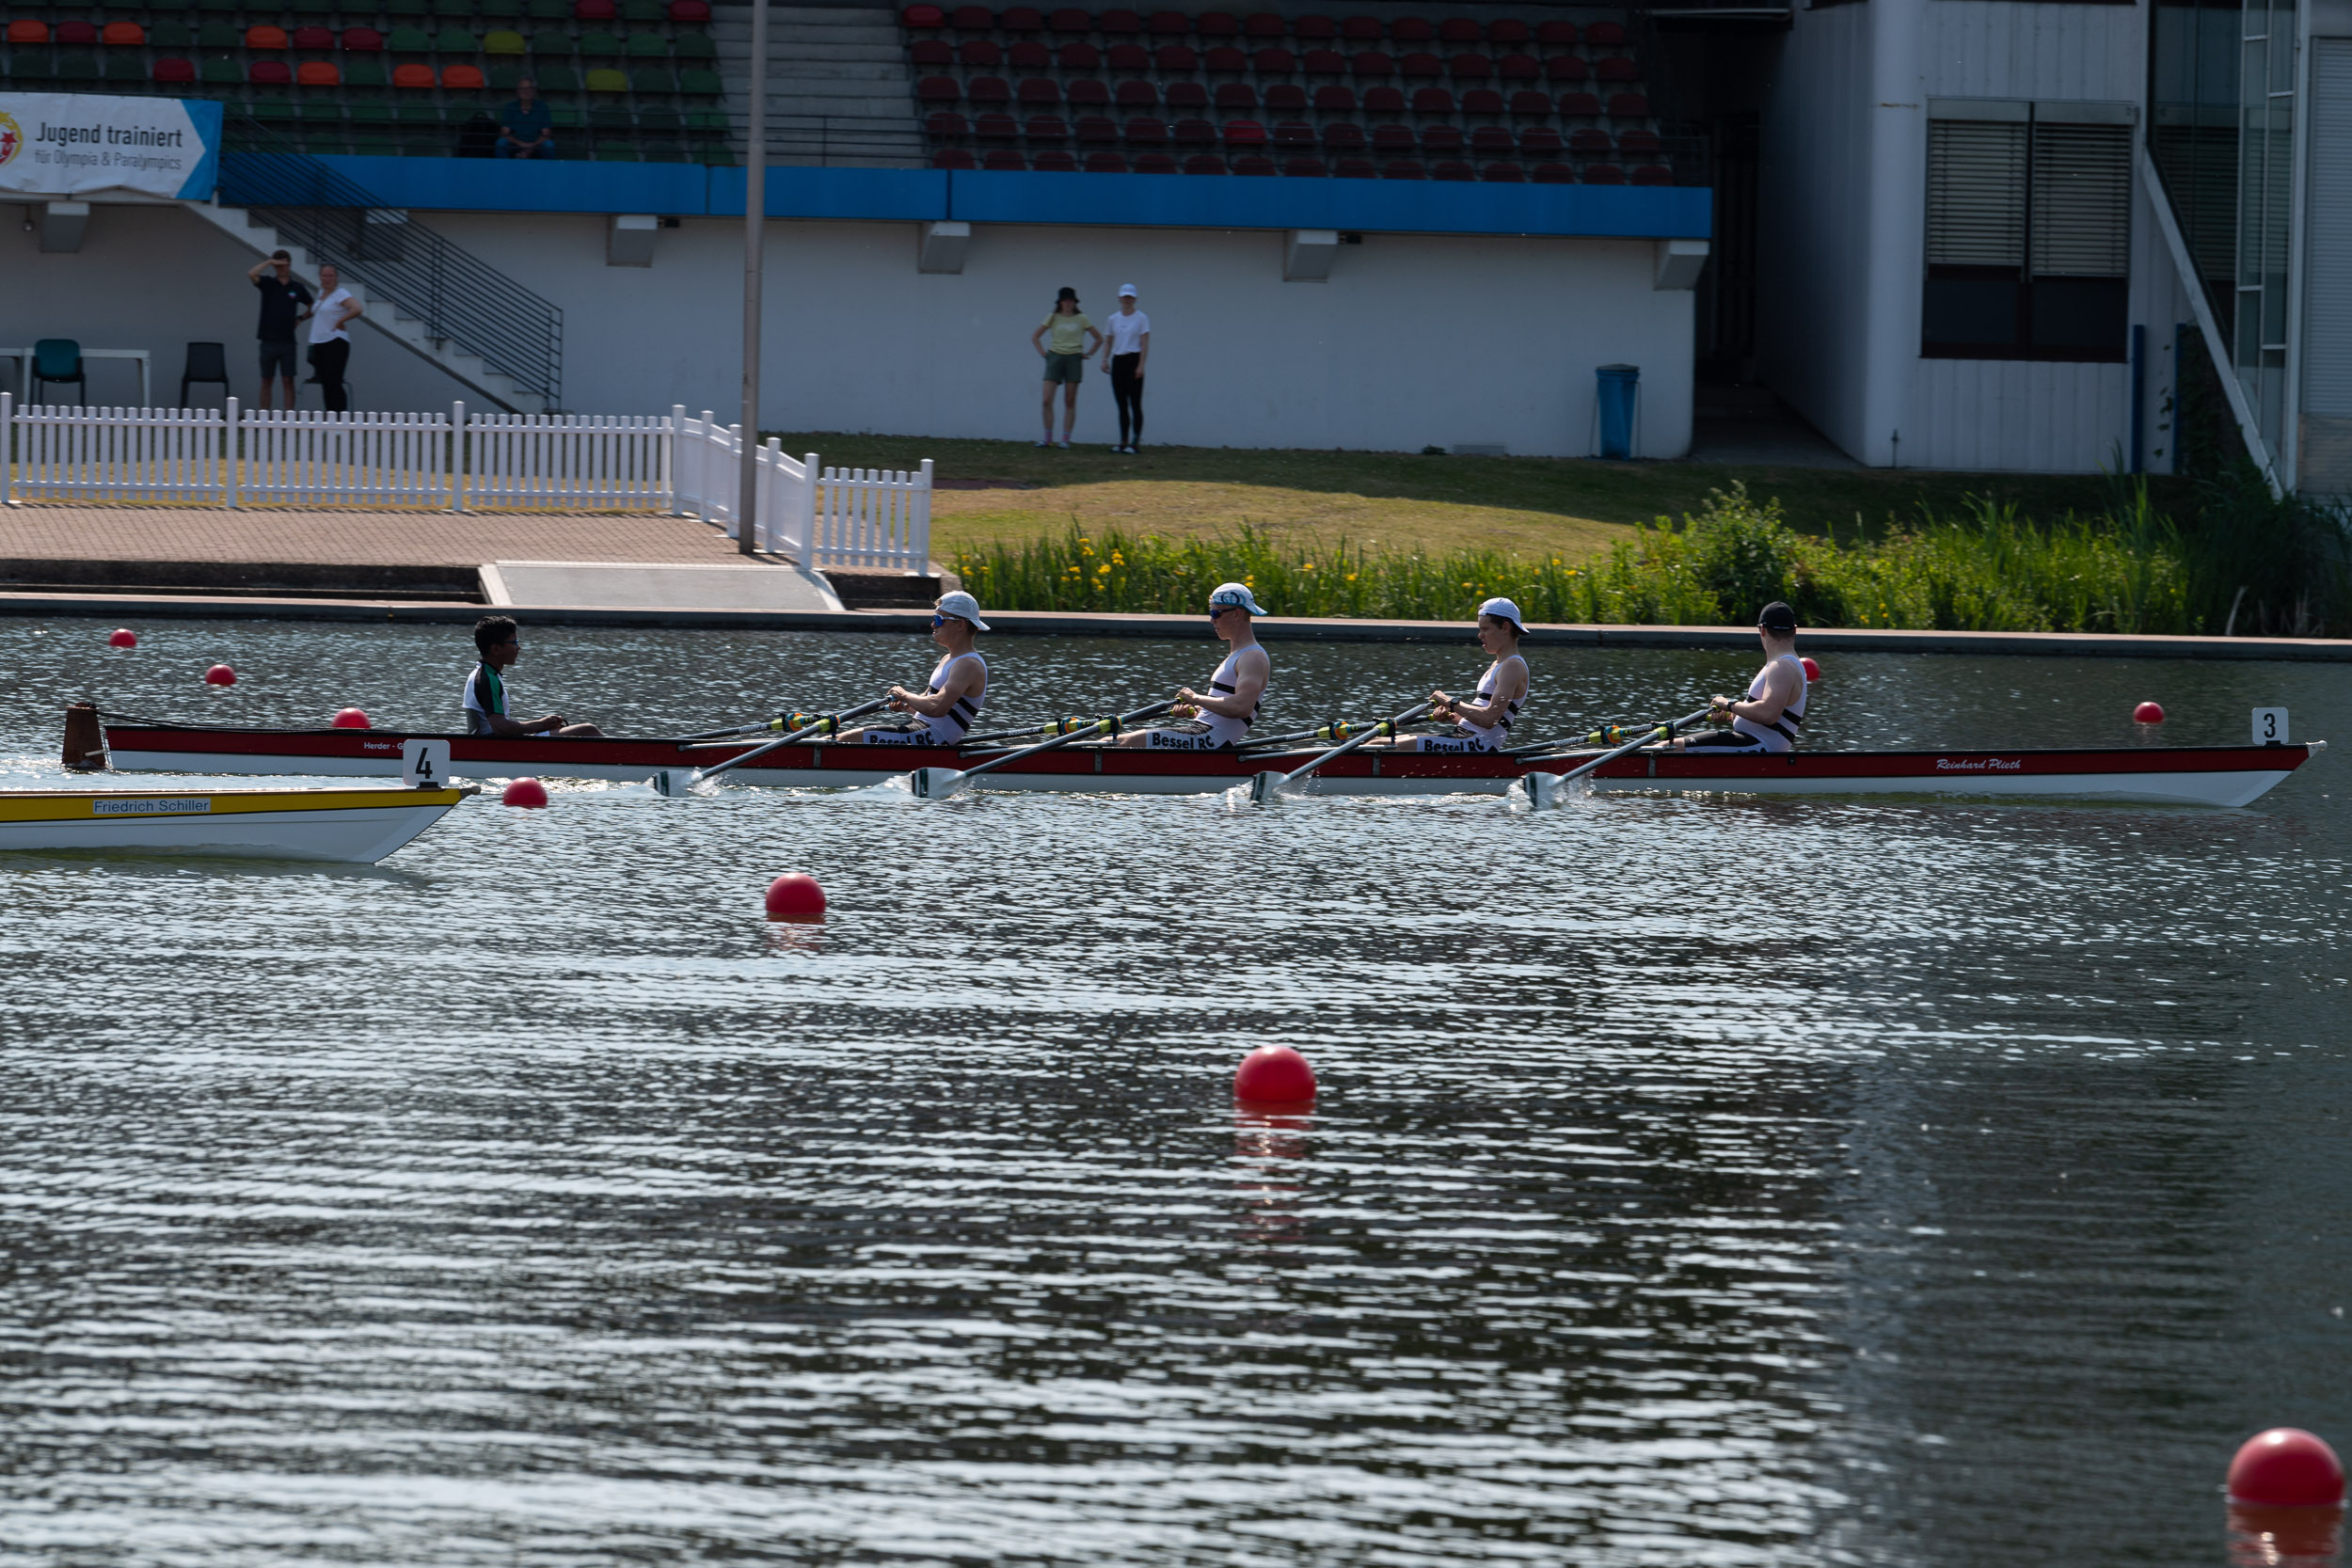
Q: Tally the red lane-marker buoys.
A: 9